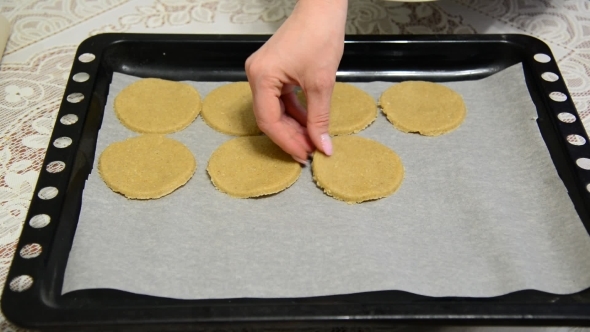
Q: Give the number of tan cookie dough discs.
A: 7